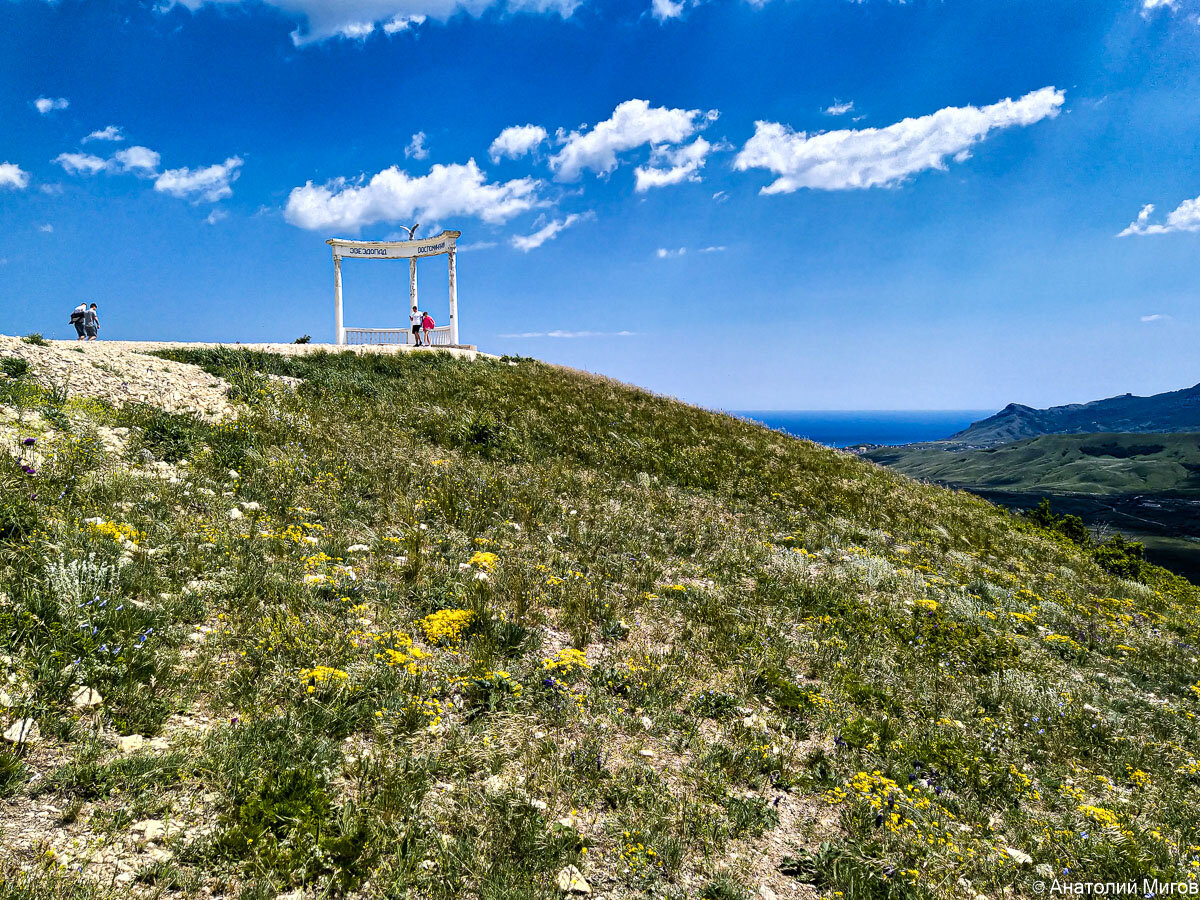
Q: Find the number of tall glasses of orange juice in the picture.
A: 0